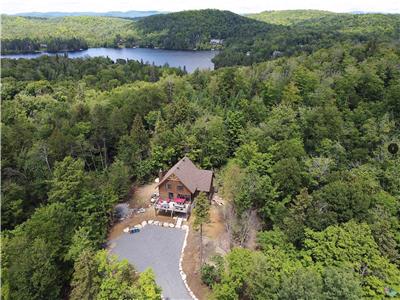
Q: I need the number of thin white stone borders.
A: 1